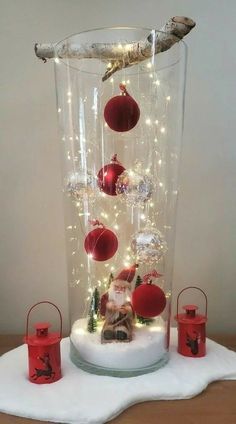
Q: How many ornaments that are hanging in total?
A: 7